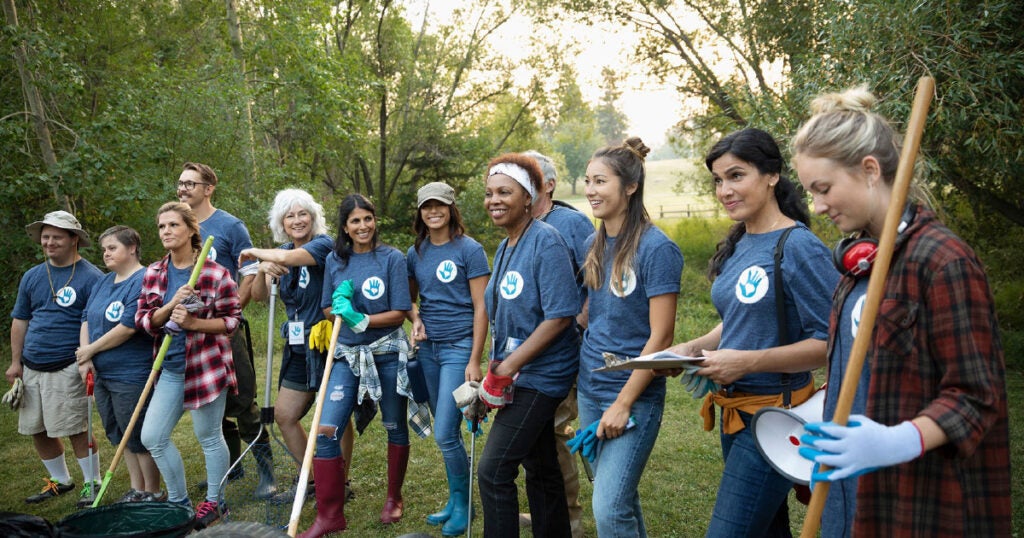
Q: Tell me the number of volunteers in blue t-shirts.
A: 12